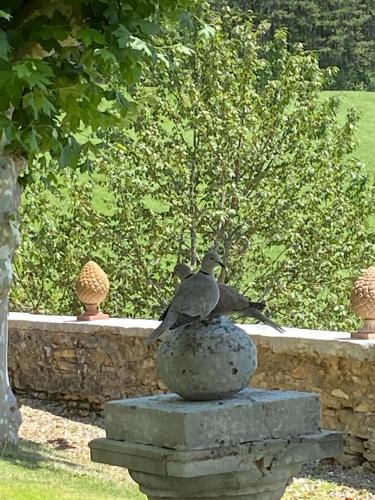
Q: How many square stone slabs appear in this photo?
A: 2